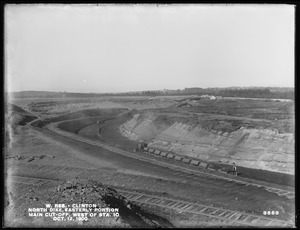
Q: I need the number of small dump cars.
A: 9